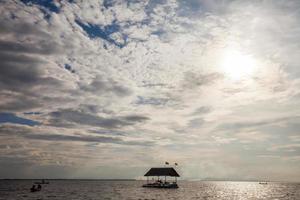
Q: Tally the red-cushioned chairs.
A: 0